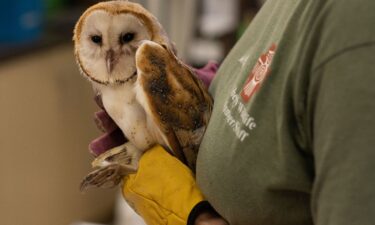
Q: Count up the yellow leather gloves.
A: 1